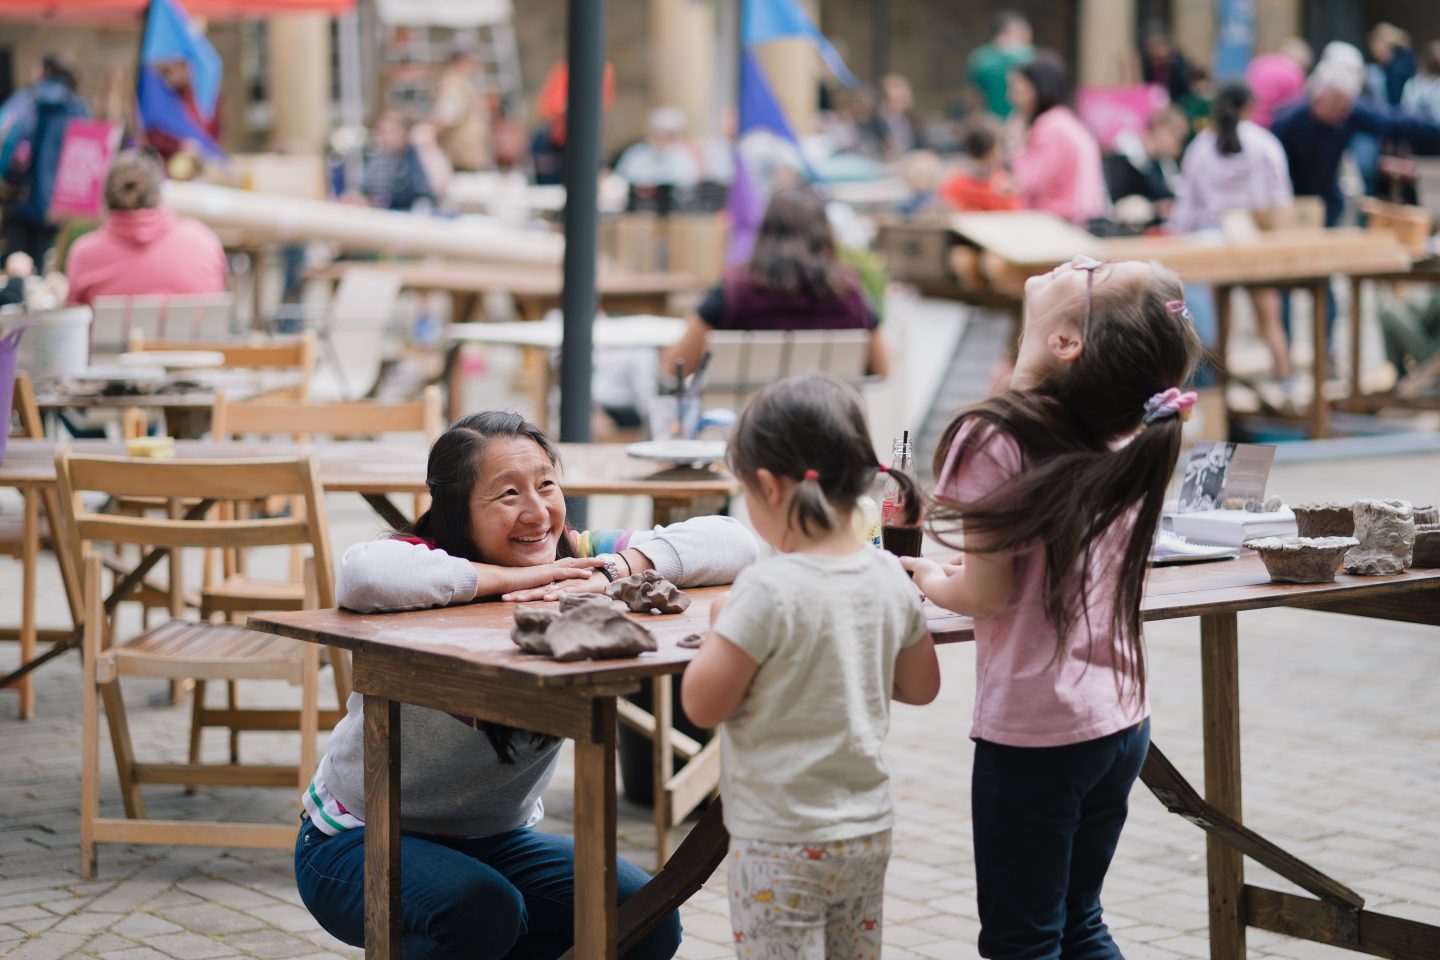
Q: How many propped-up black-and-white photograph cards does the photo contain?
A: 1